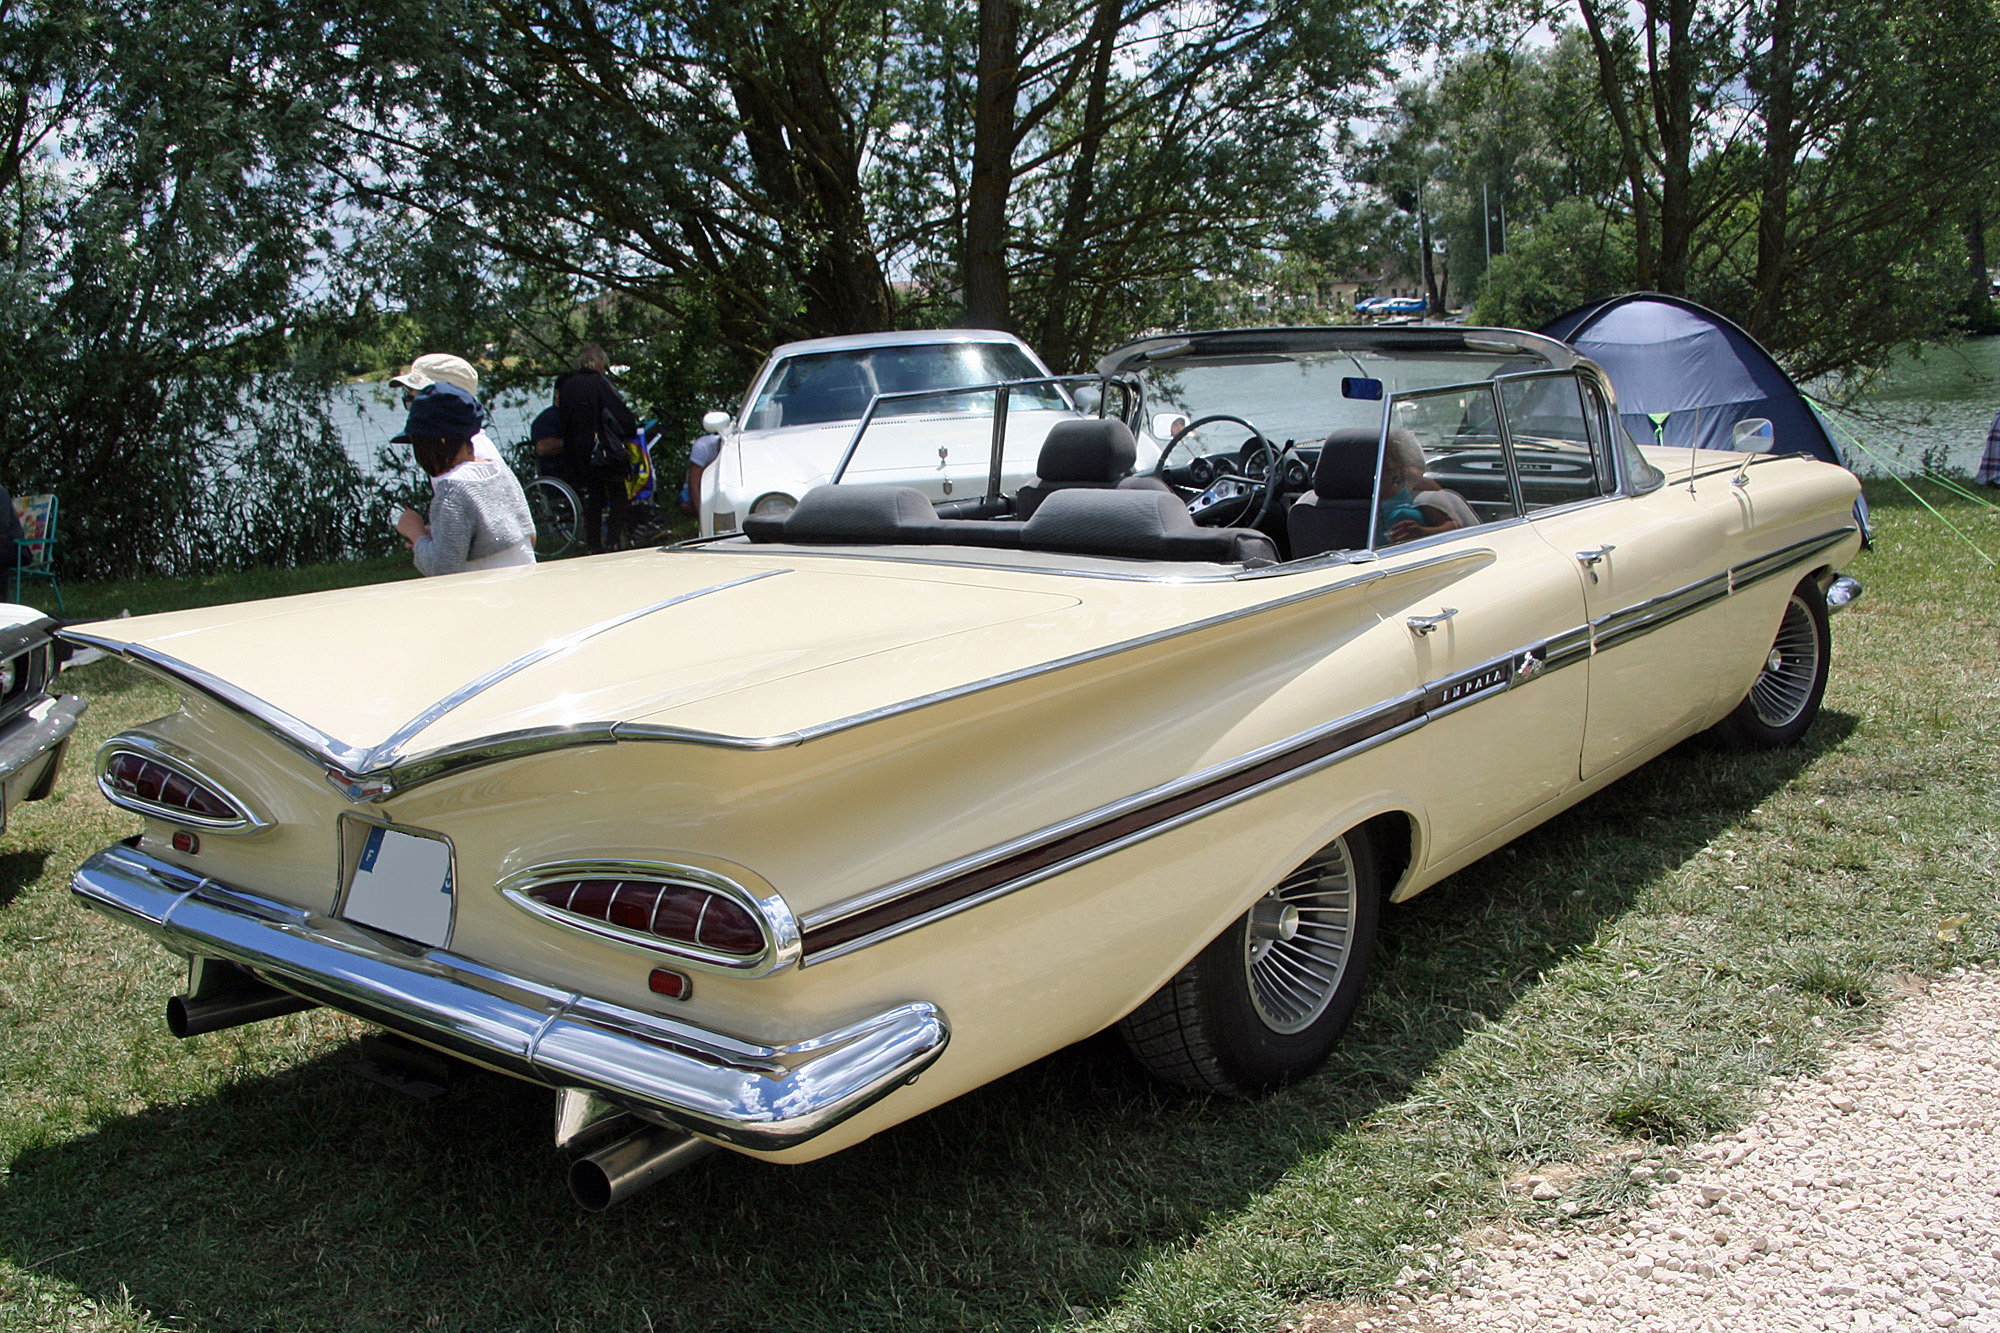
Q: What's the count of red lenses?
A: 4